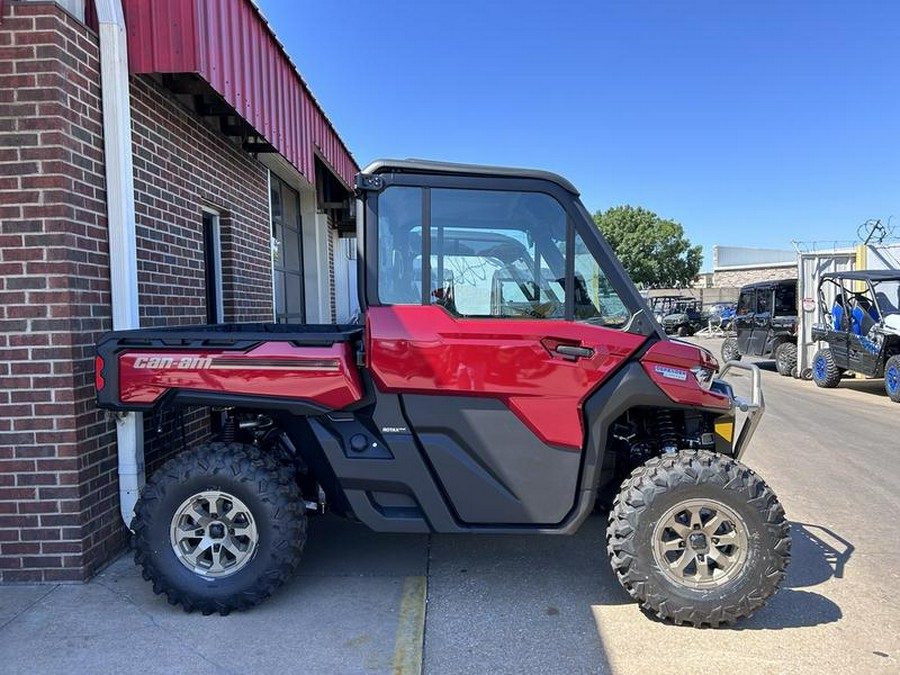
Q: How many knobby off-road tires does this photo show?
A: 6